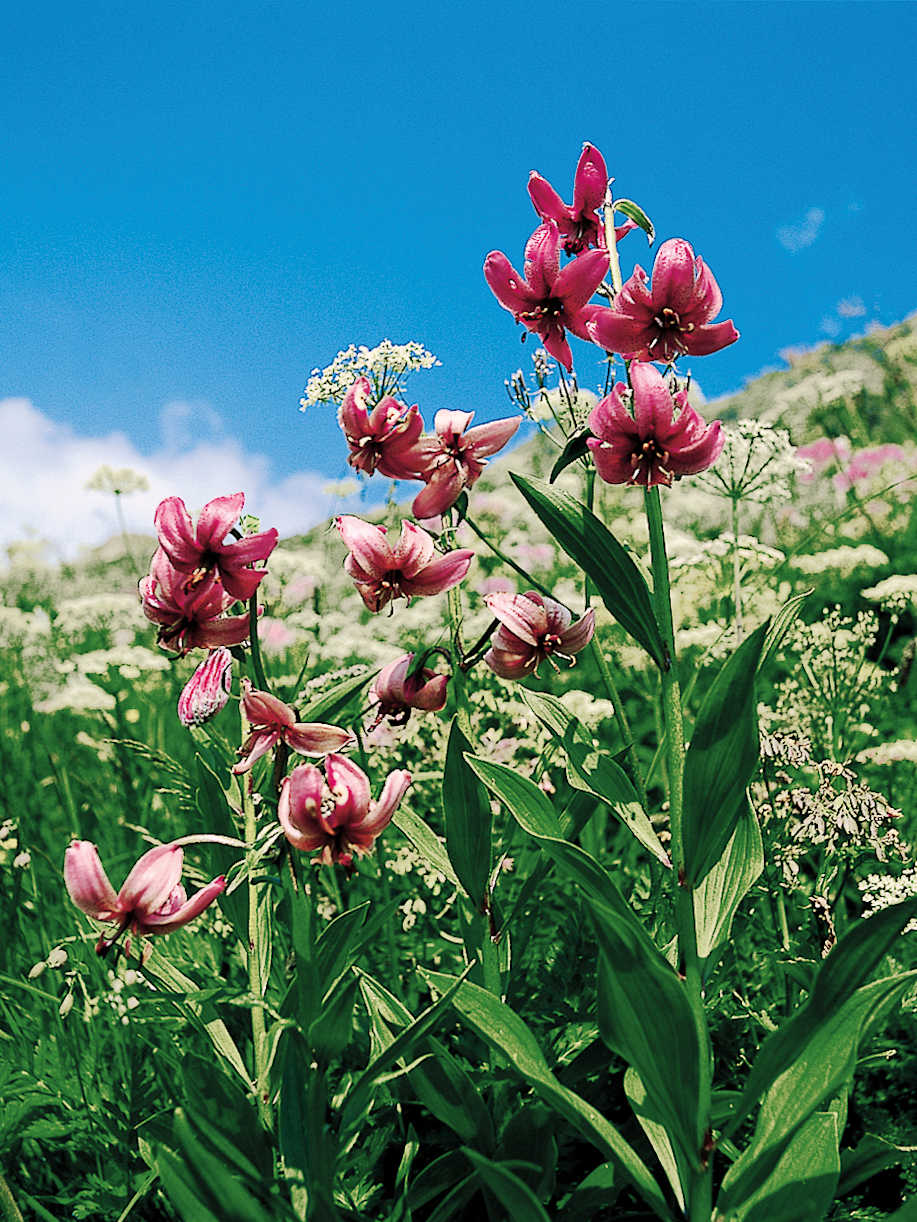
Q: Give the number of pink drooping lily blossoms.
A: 14